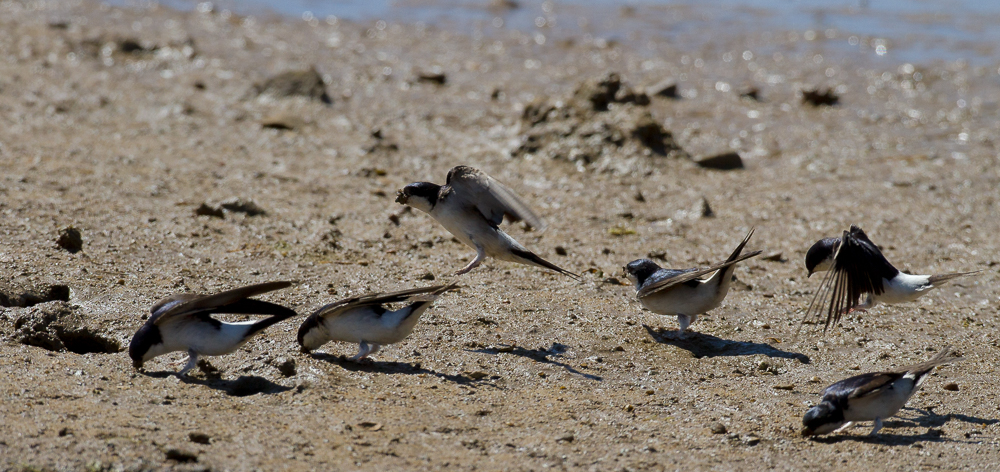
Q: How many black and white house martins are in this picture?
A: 6